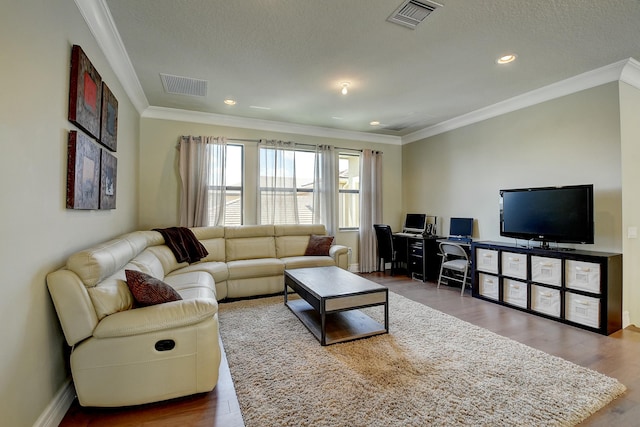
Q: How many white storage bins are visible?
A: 8